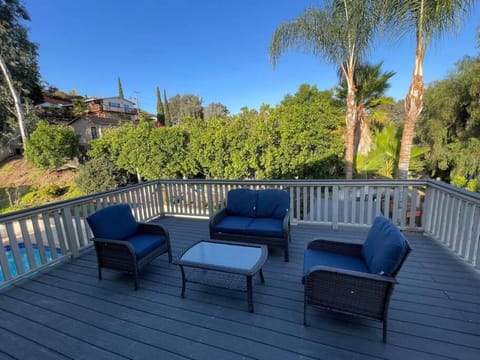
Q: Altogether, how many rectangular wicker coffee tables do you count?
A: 1